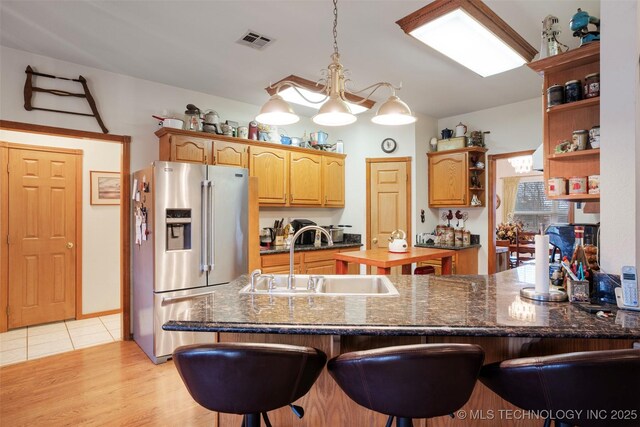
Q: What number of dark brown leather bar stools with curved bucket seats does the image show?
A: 3